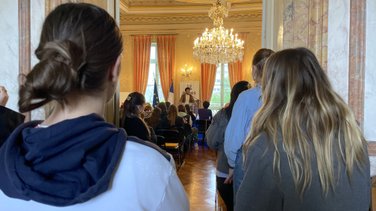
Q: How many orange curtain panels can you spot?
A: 4